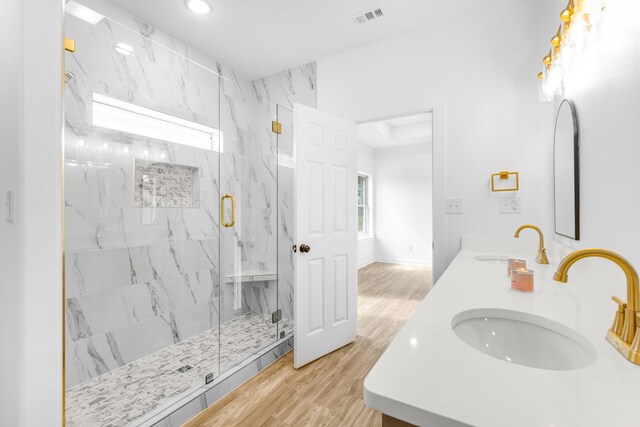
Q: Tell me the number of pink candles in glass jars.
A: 2